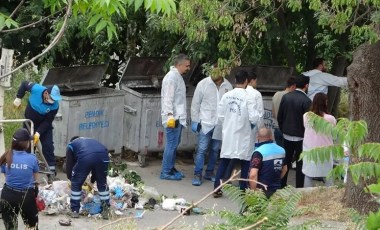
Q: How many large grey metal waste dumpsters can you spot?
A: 3